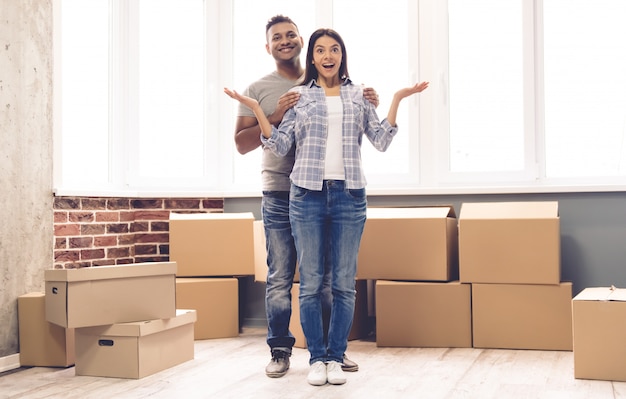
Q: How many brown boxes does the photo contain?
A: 12